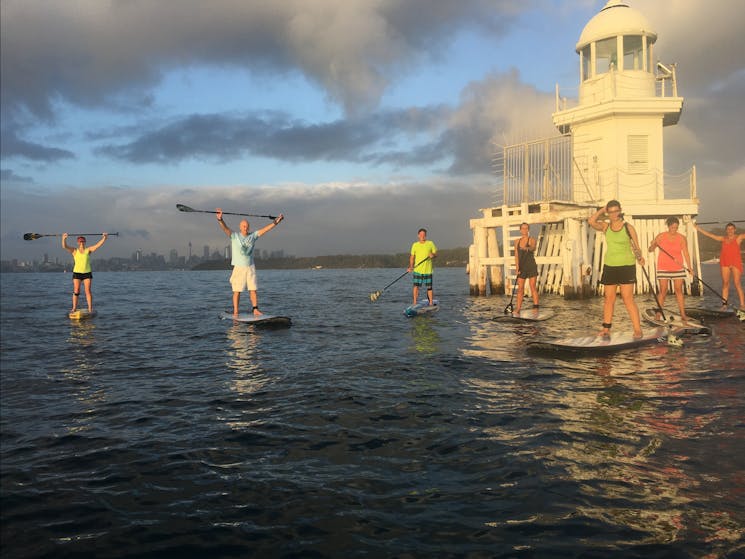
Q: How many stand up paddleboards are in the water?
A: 7